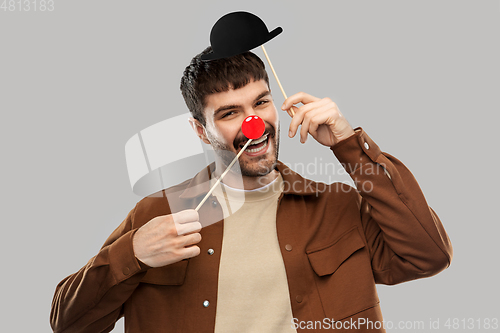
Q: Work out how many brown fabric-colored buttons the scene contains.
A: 3